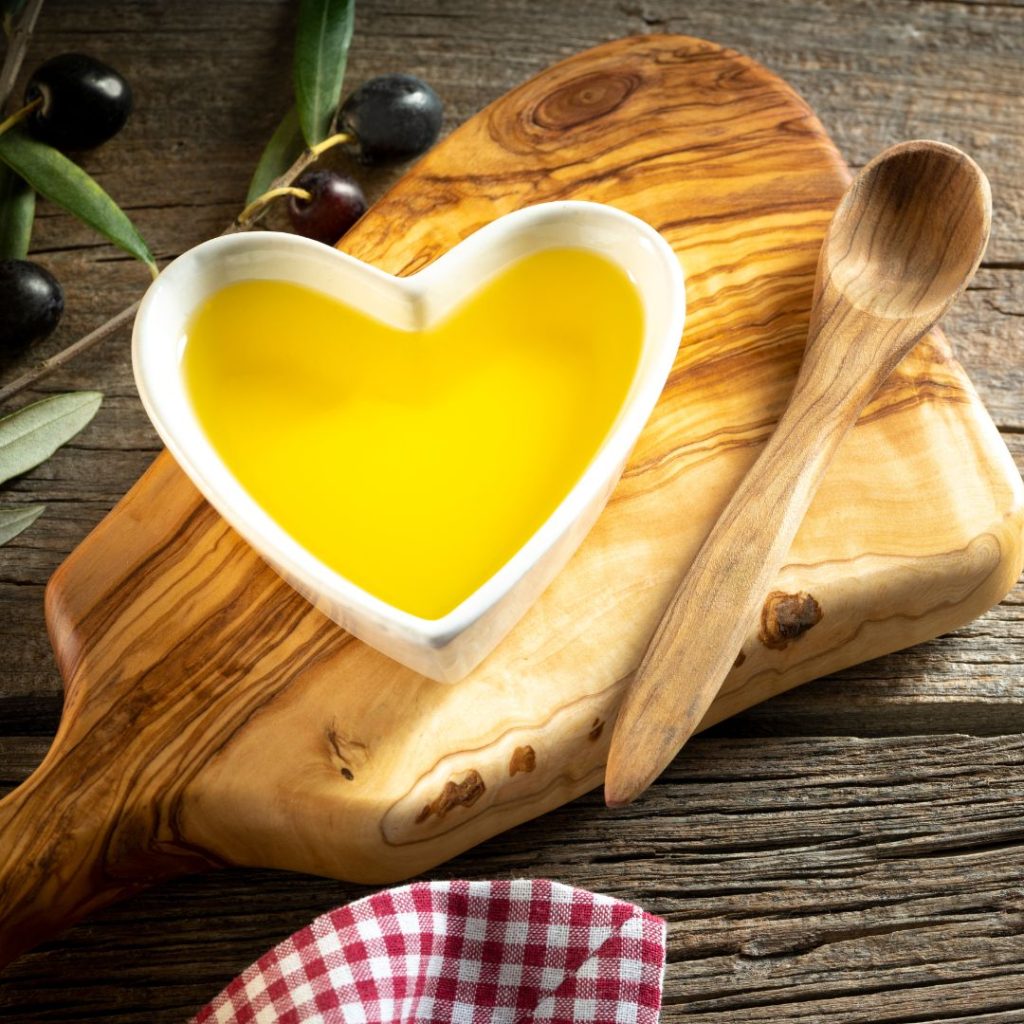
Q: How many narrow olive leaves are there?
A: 6